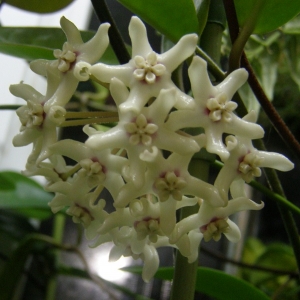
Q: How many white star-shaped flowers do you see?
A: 11